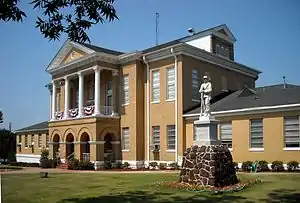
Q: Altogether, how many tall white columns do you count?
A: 4